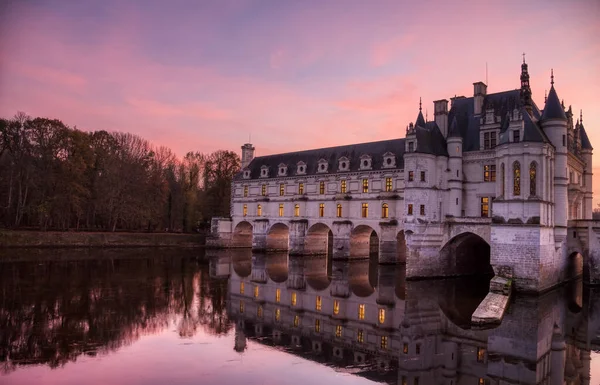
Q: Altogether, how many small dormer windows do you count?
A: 8